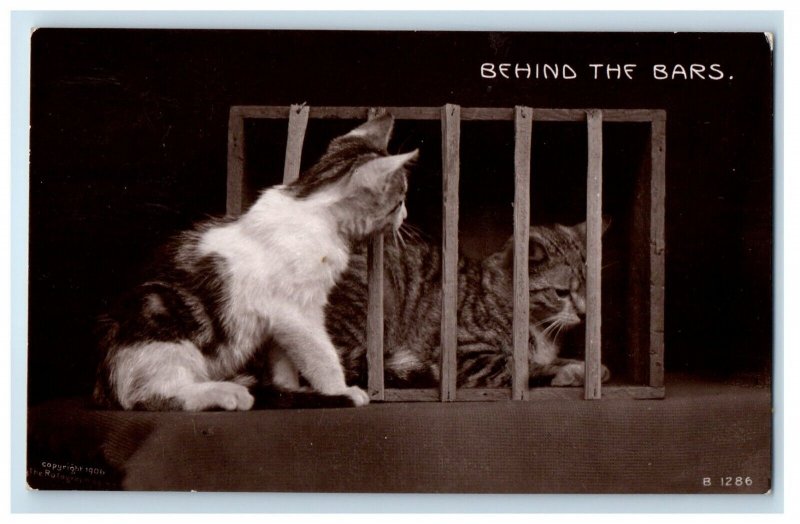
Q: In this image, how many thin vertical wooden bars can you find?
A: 5